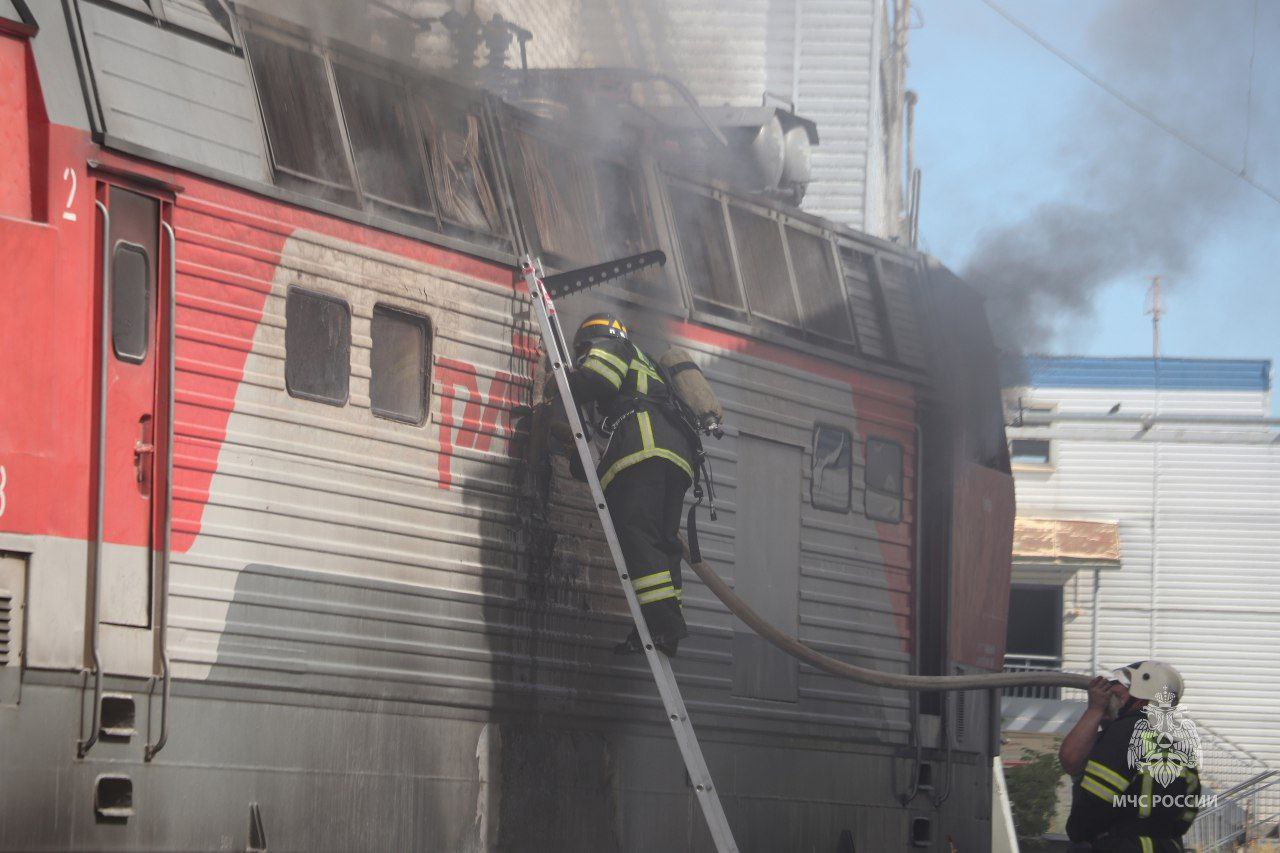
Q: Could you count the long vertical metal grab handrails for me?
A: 4